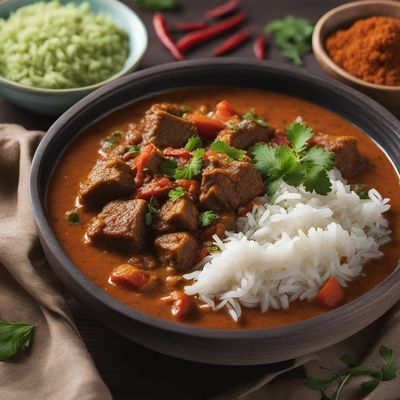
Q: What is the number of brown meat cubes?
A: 8